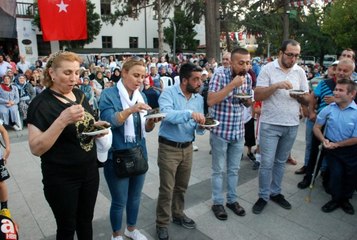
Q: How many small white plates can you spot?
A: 5